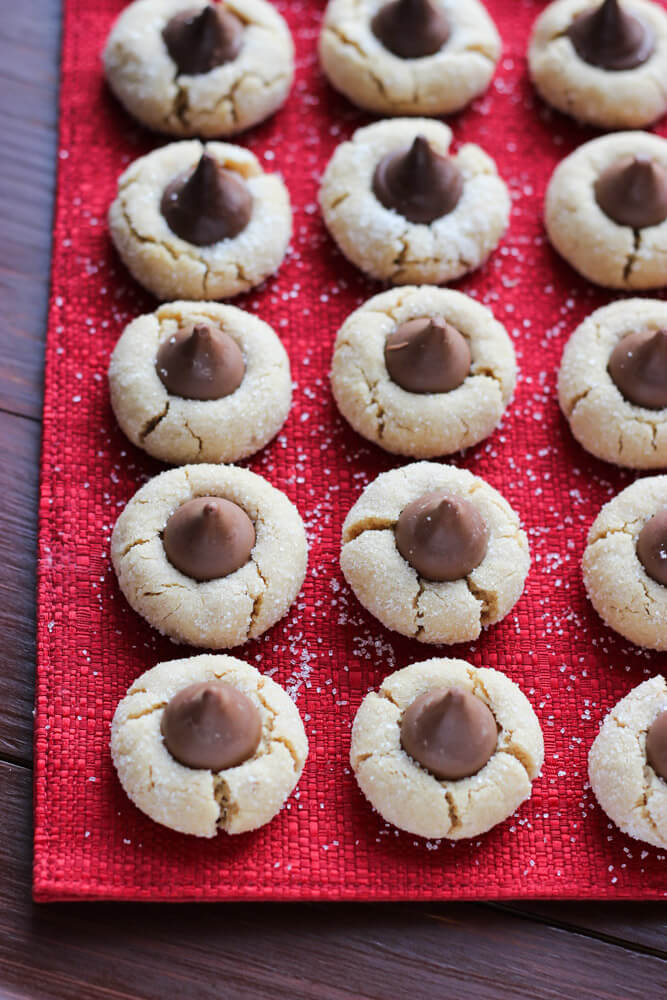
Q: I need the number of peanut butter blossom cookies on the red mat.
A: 15